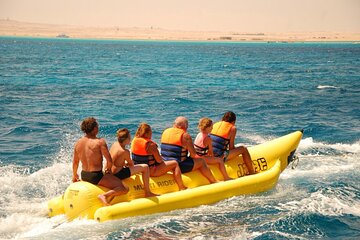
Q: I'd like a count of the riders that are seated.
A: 6